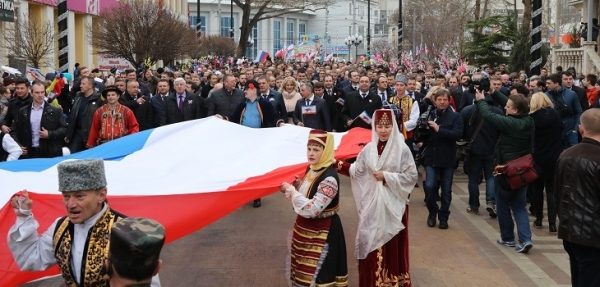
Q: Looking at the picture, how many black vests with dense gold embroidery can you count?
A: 2